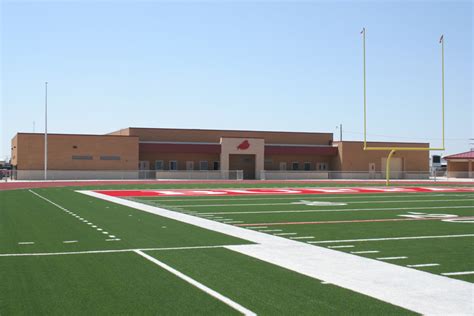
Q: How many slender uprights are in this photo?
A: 2